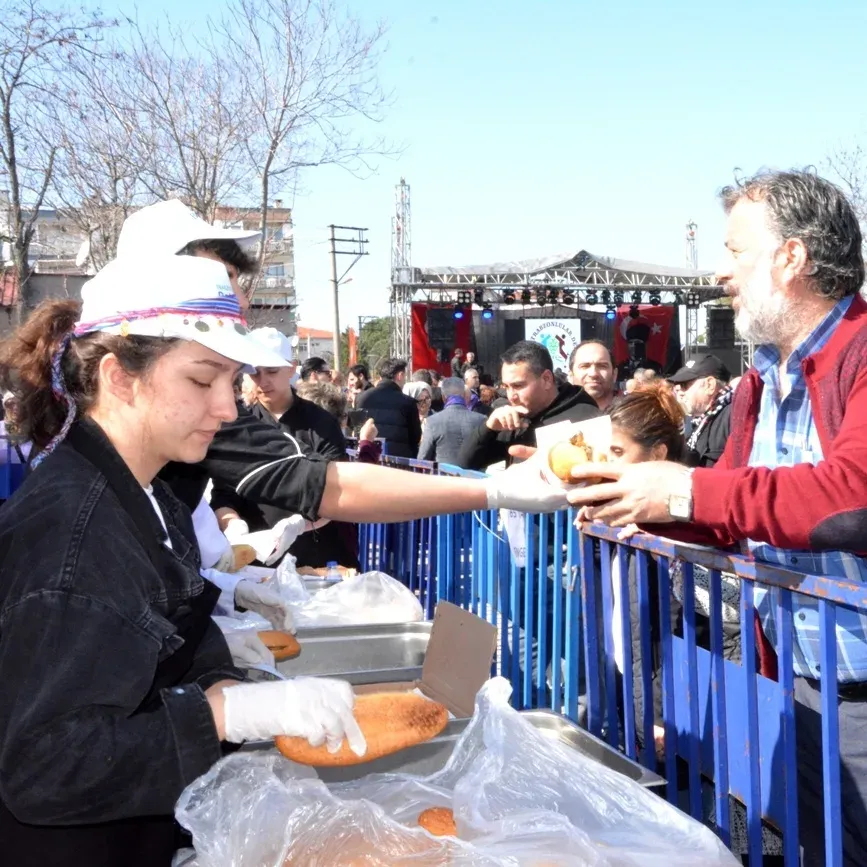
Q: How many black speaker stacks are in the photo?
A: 2